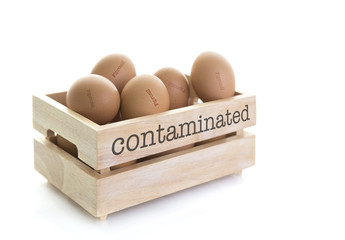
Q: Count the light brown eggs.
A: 5